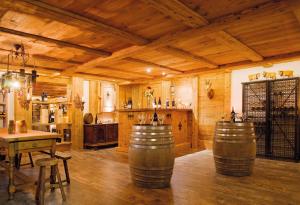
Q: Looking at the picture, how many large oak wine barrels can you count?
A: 2